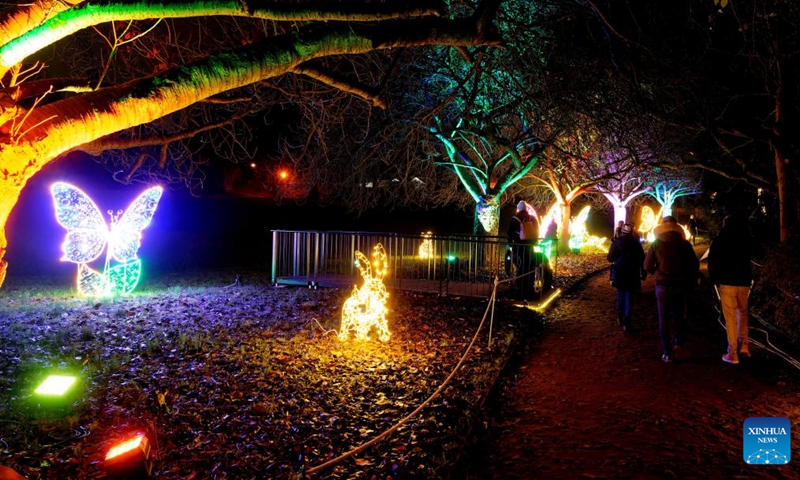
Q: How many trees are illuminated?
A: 5